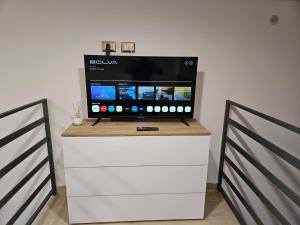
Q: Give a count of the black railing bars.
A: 12